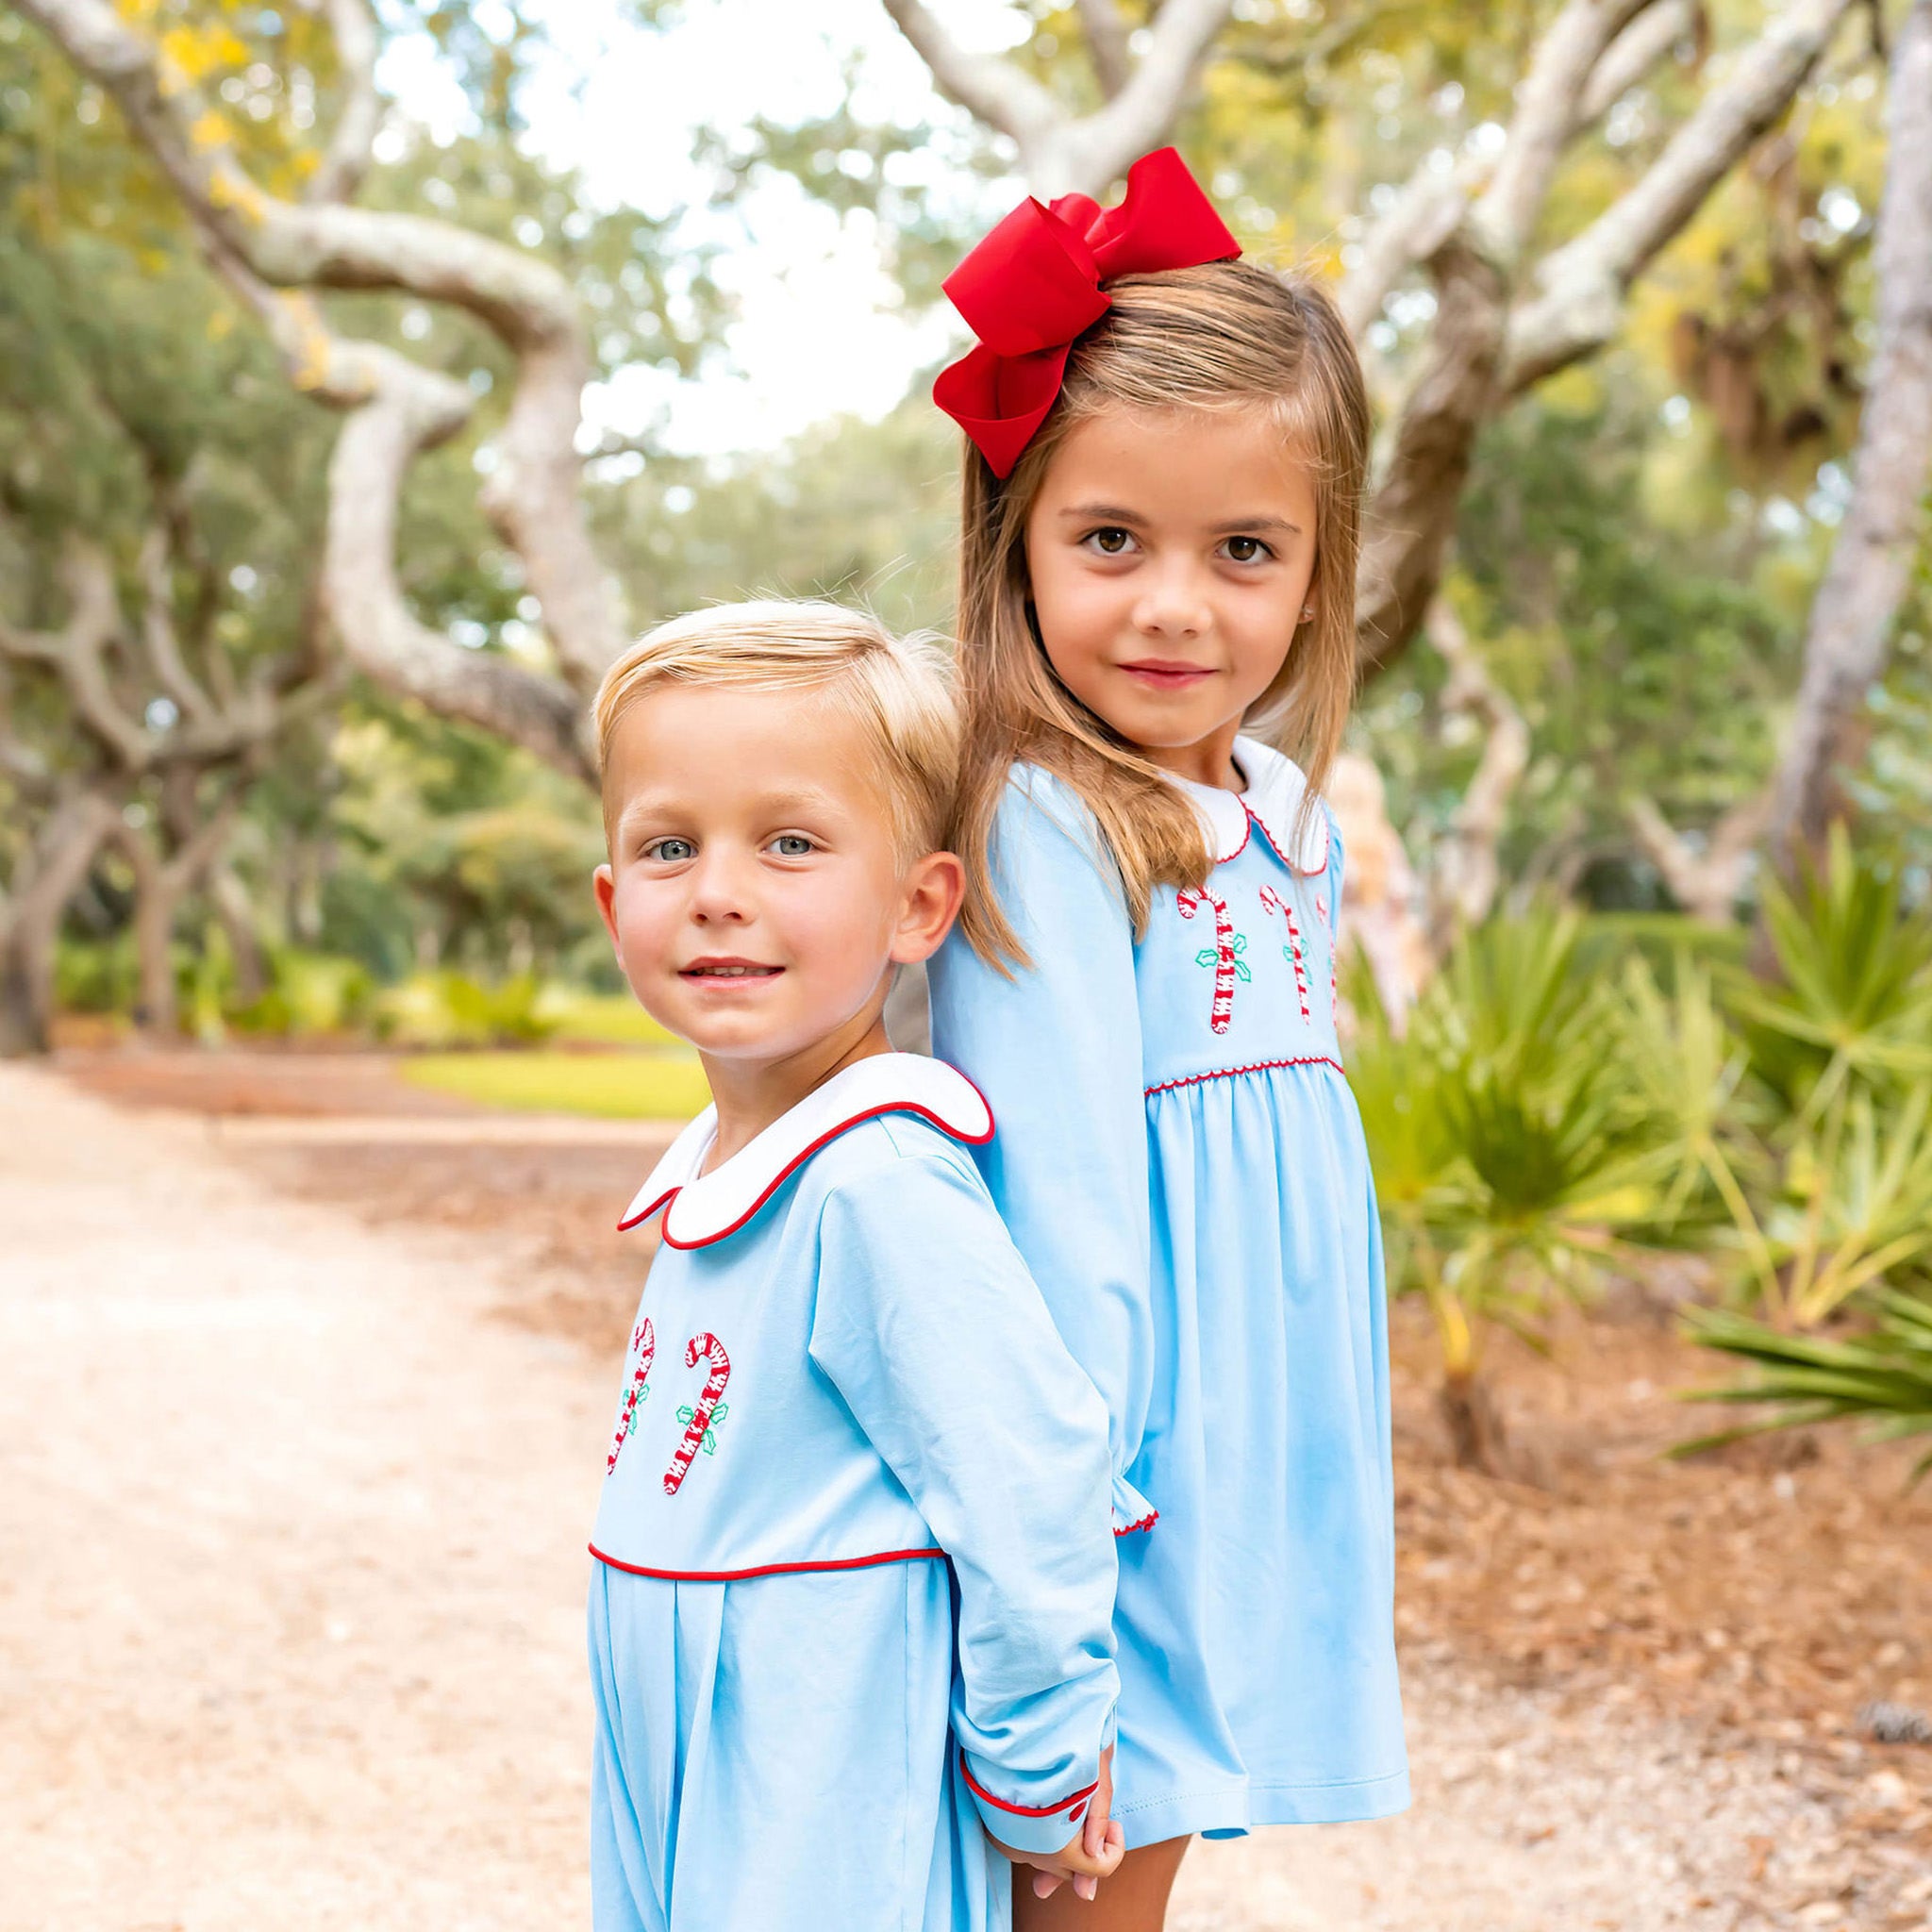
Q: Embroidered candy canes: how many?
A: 5